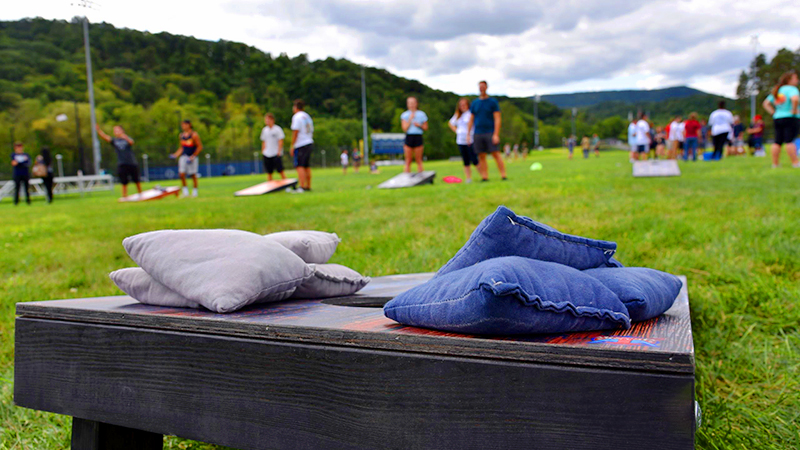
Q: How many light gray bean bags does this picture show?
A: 4